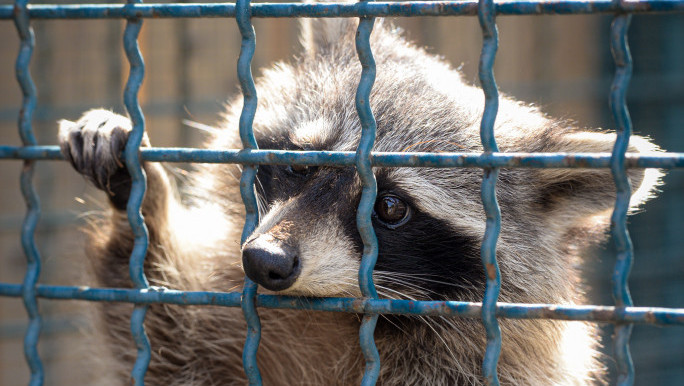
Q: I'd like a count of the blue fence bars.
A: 9